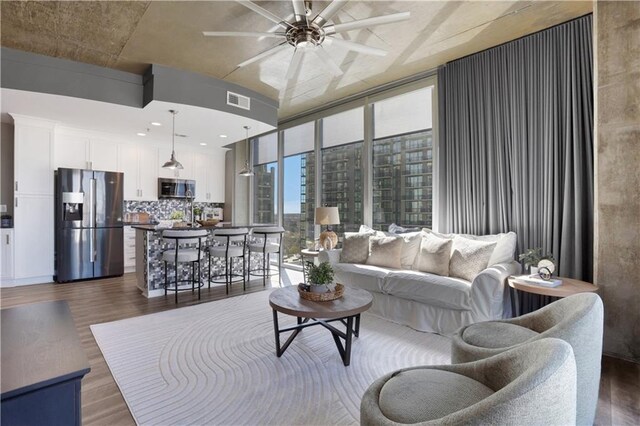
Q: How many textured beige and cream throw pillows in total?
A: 4